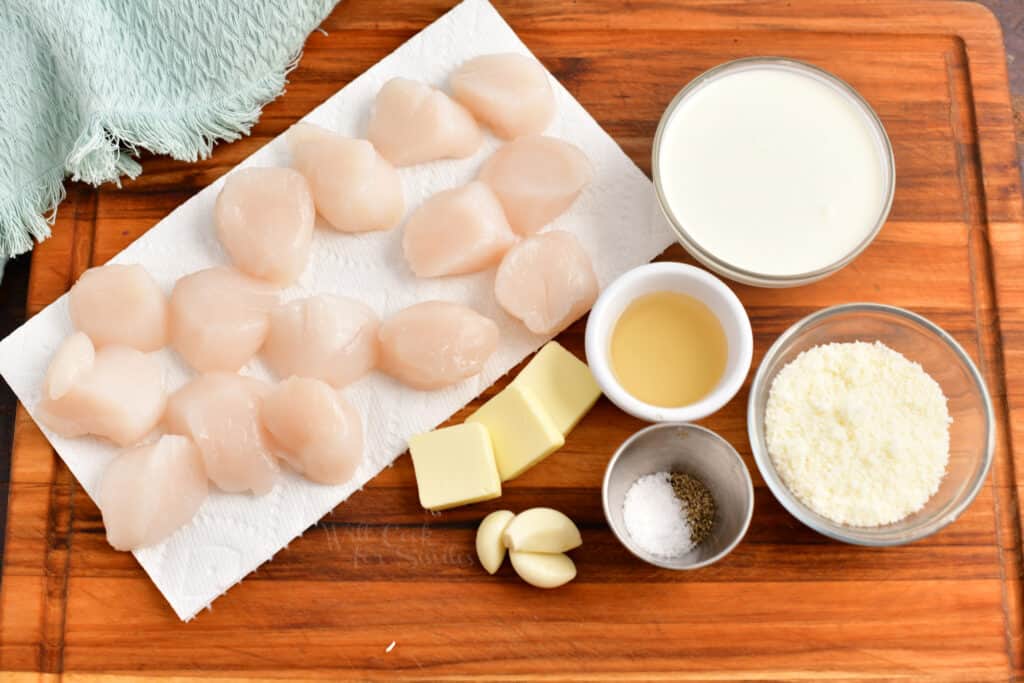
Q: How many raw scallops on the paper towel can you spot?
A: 15